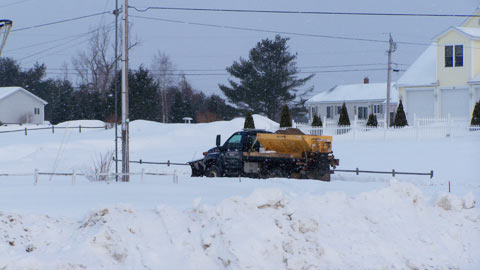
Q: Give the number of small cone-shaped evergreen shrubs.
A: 7